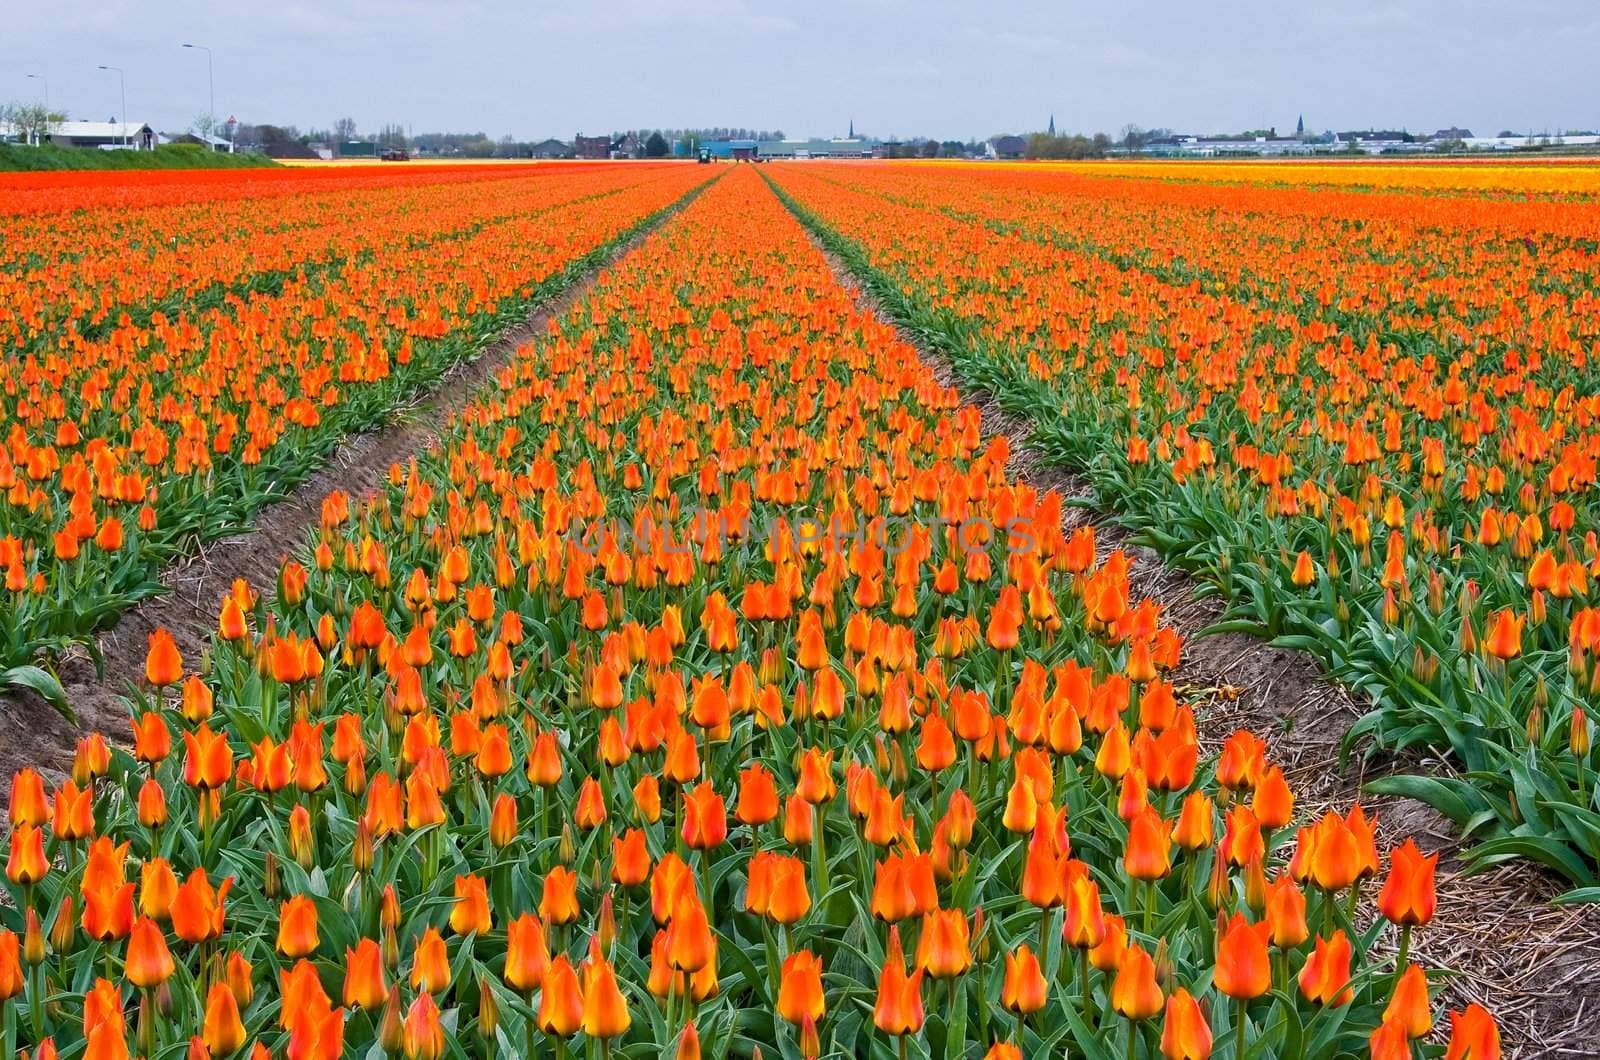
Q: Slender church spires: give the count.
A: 3